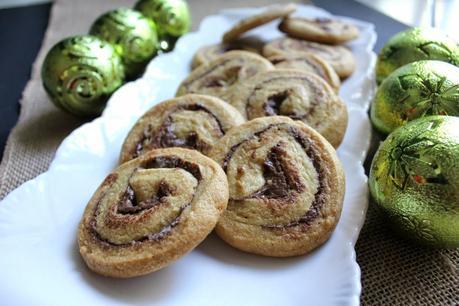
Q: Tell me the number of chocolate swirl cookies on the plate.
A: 10